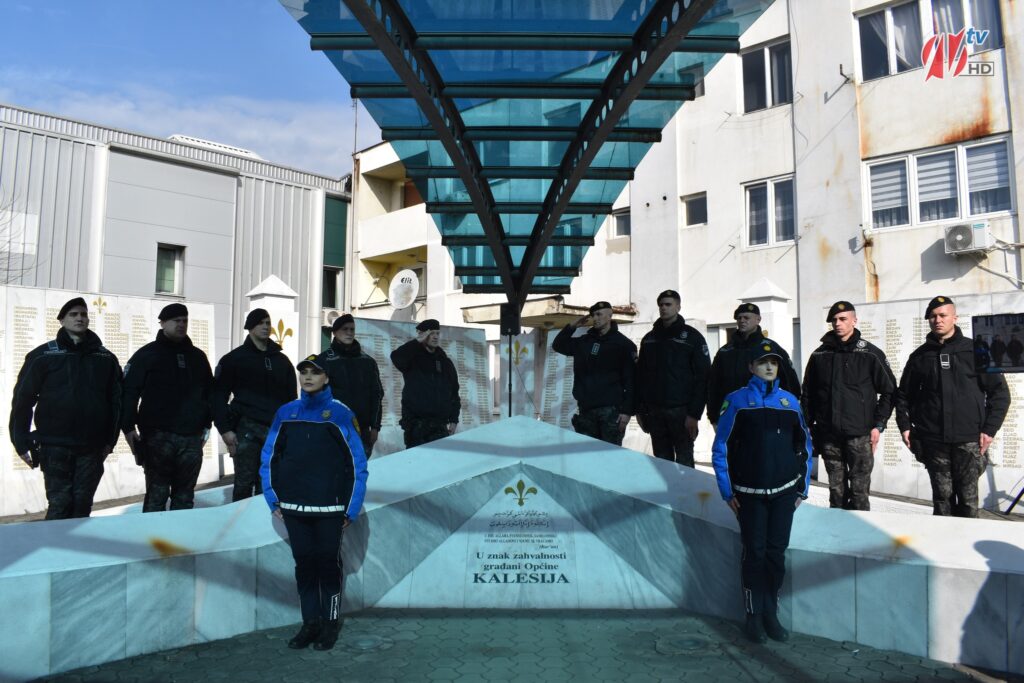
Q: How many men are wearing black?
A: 10